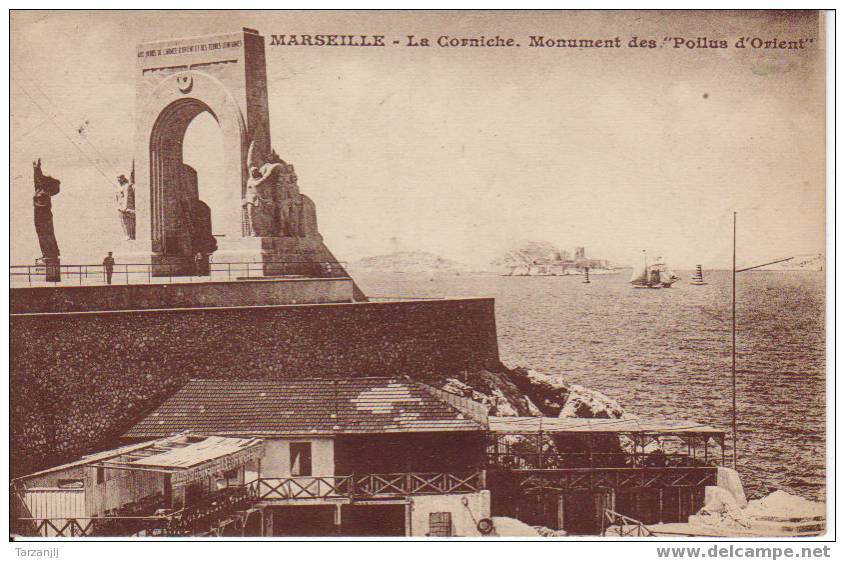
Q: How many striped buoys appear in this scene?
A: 2